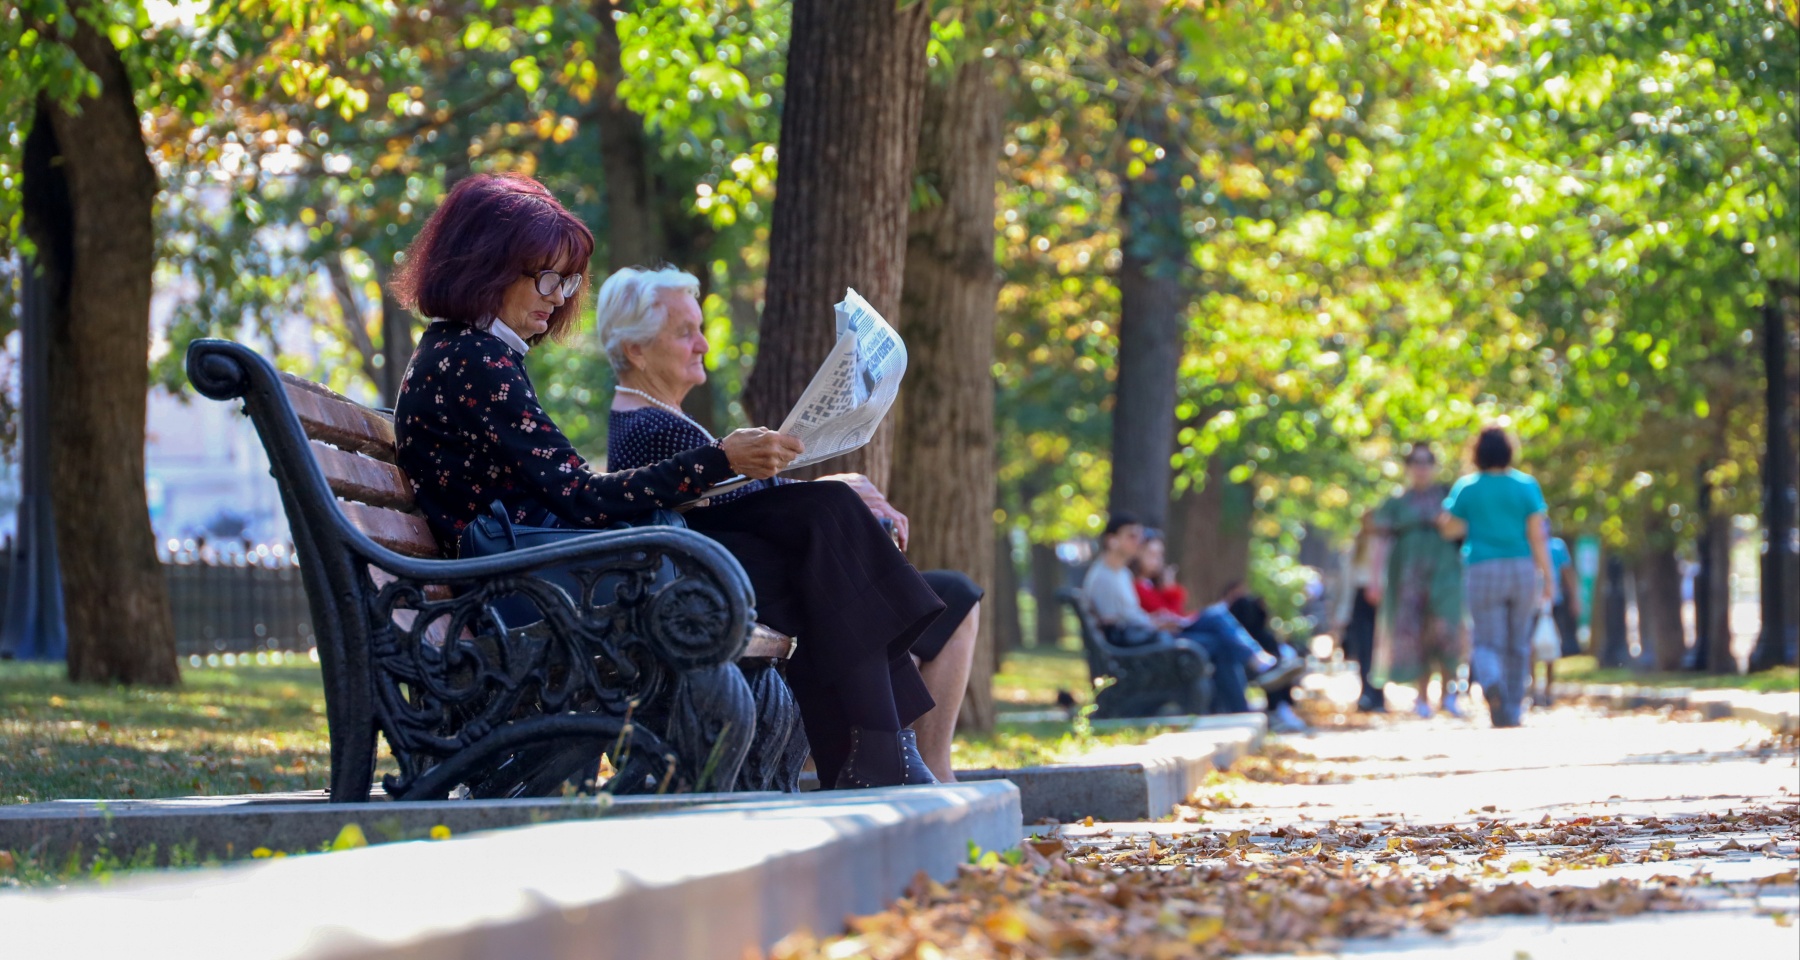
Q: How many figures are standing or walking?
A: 4